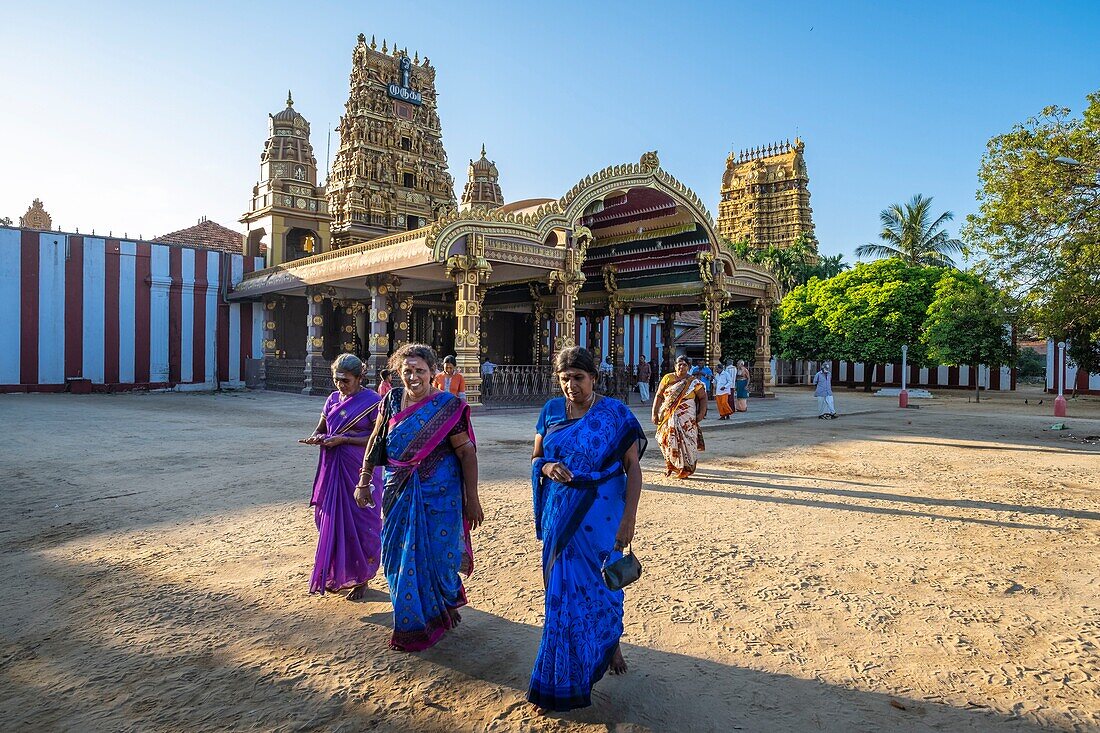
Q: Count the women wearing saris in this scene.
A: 4